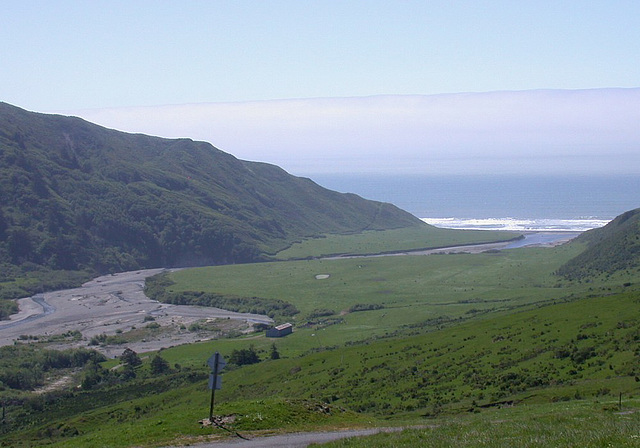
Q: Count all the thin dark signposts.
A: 1